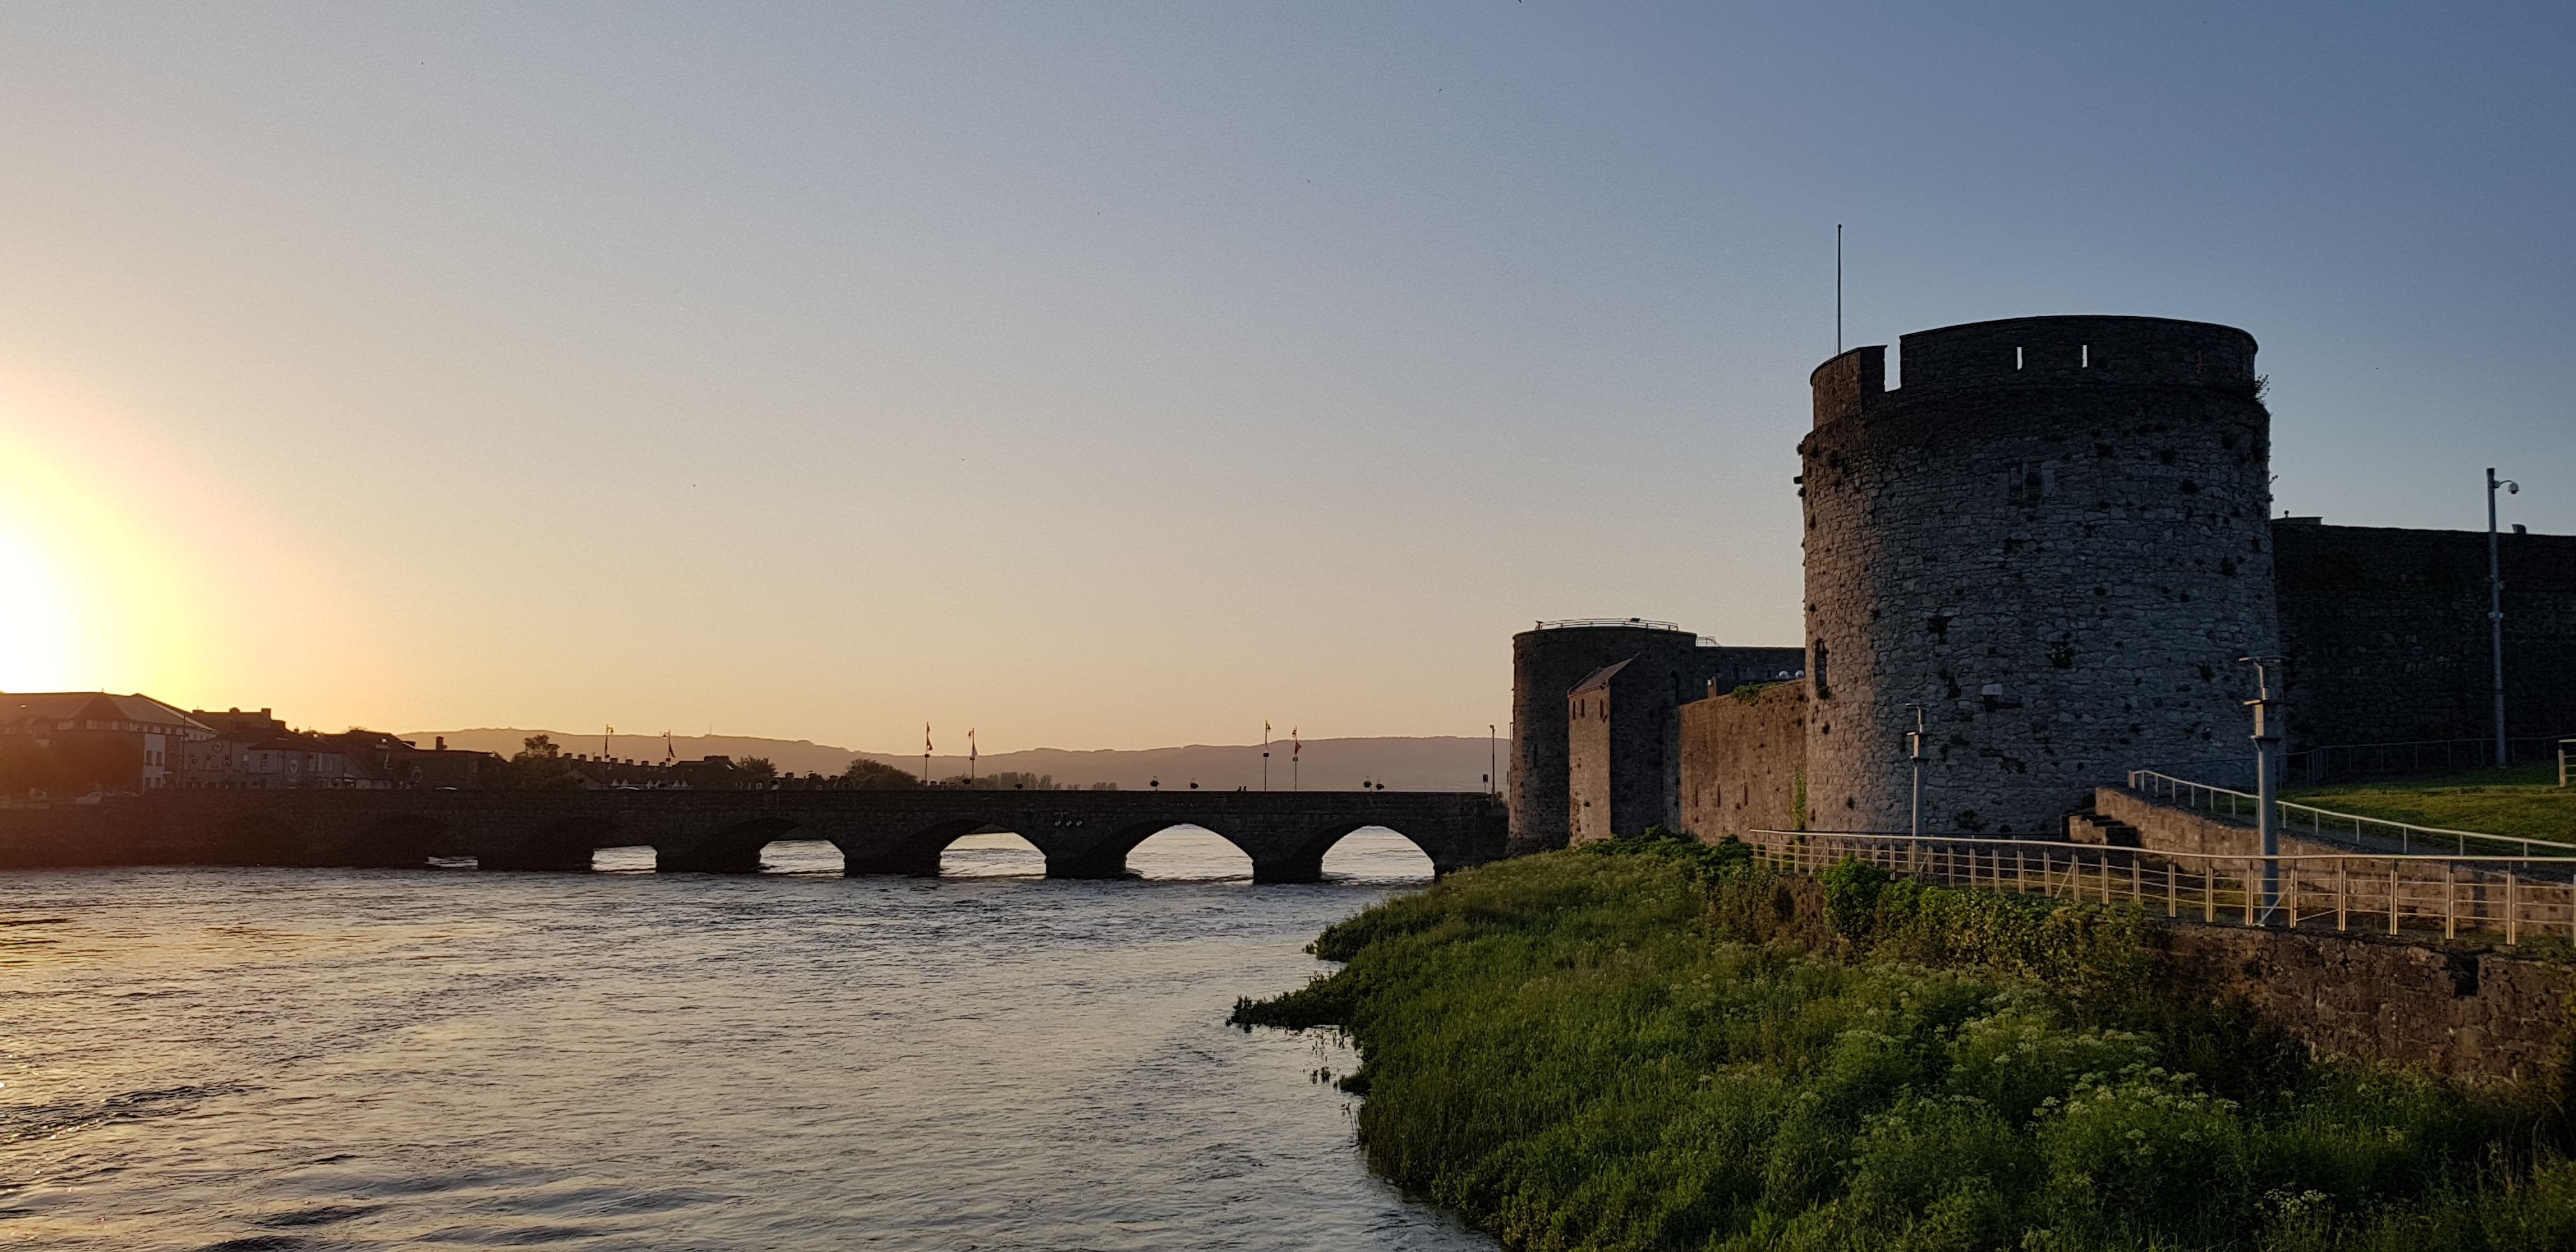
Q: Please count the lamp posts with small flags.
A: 6